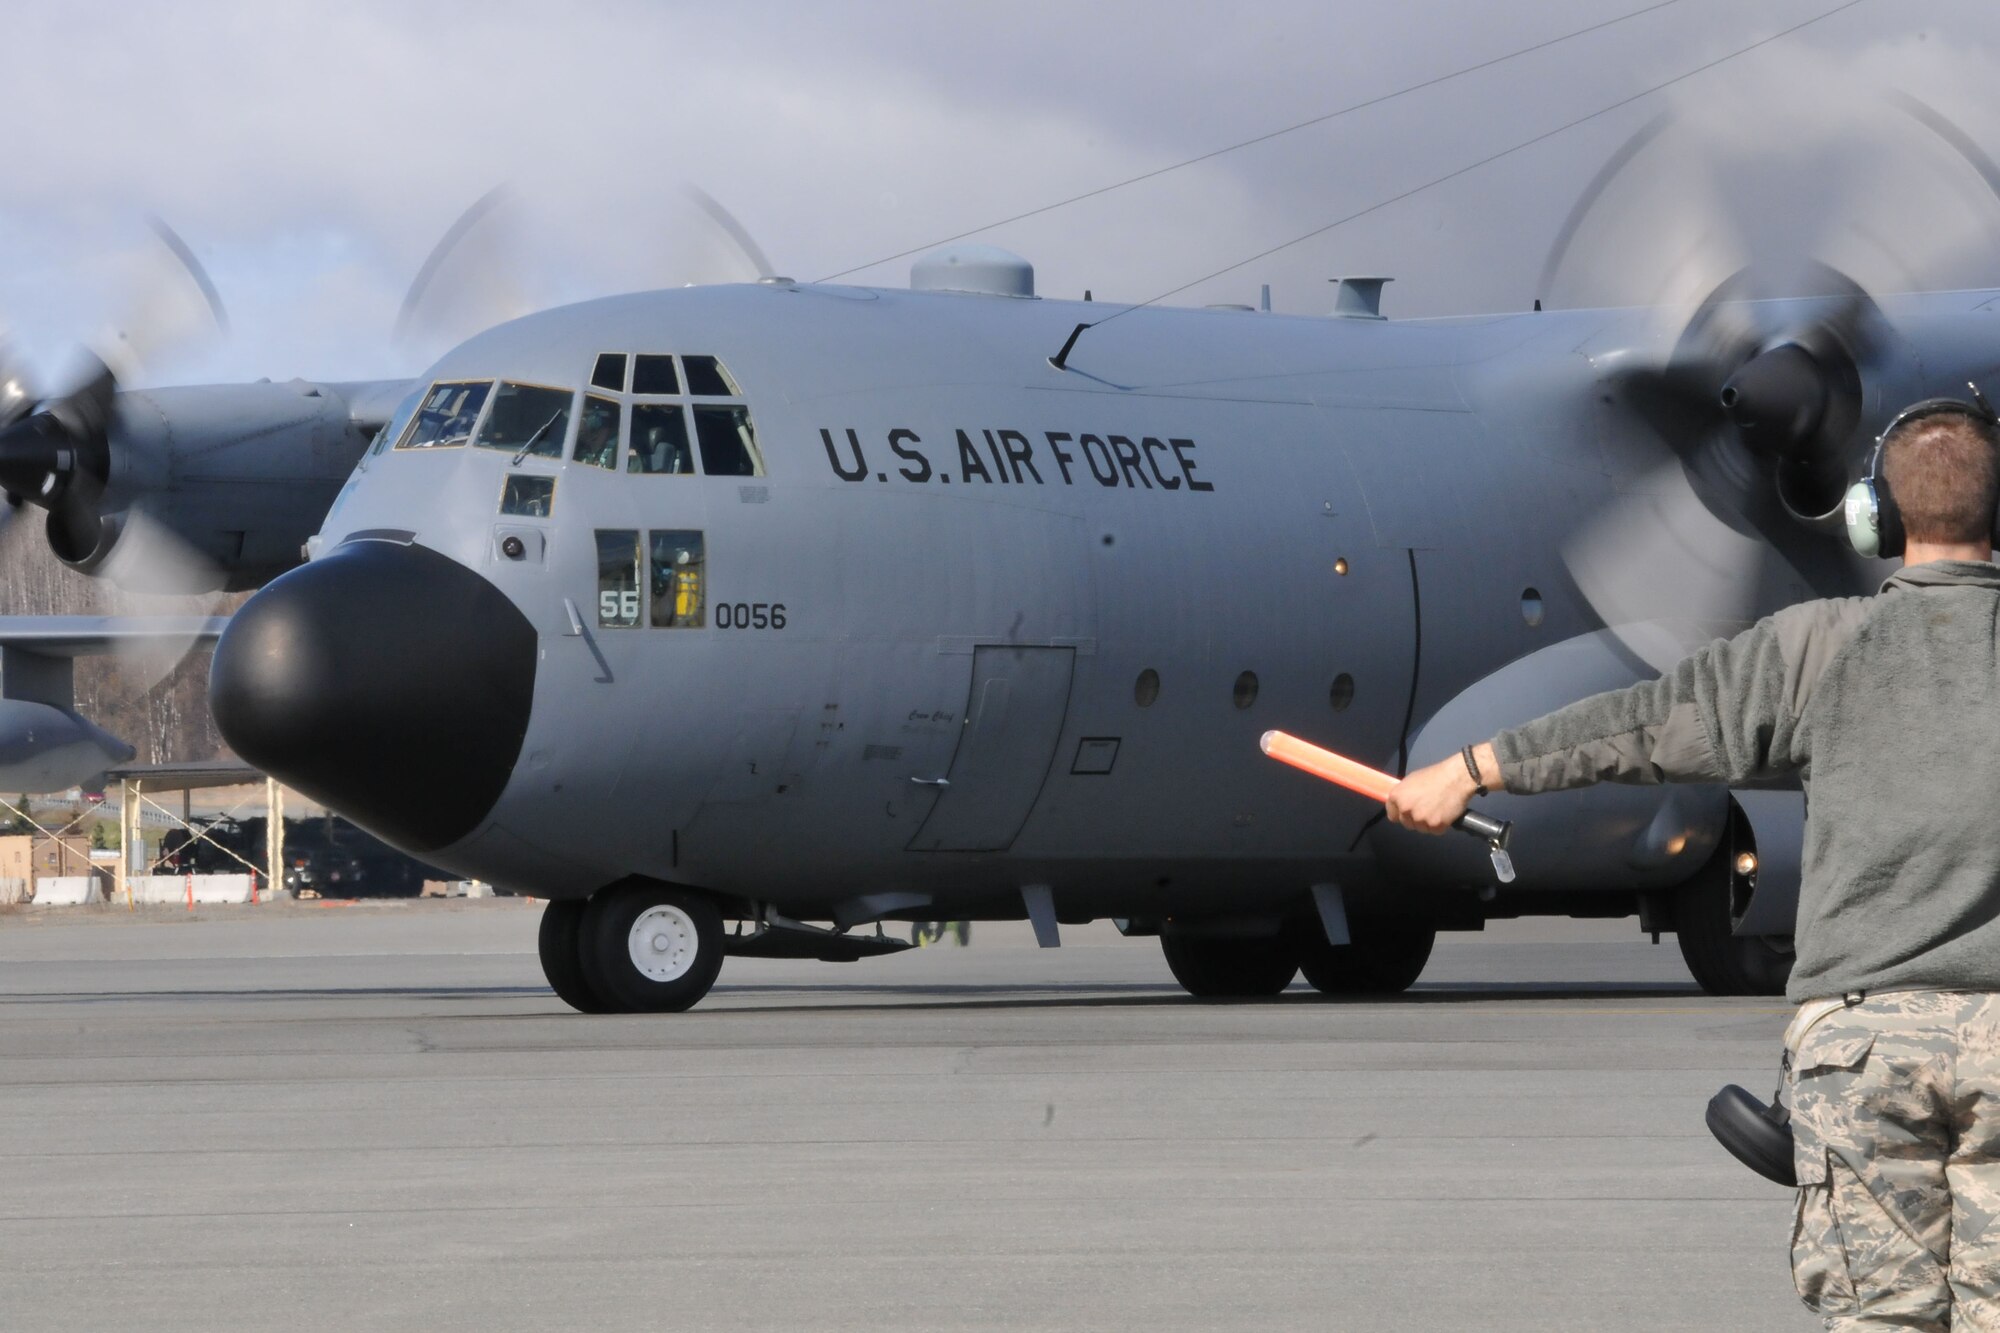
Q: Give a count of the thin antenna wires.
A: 2